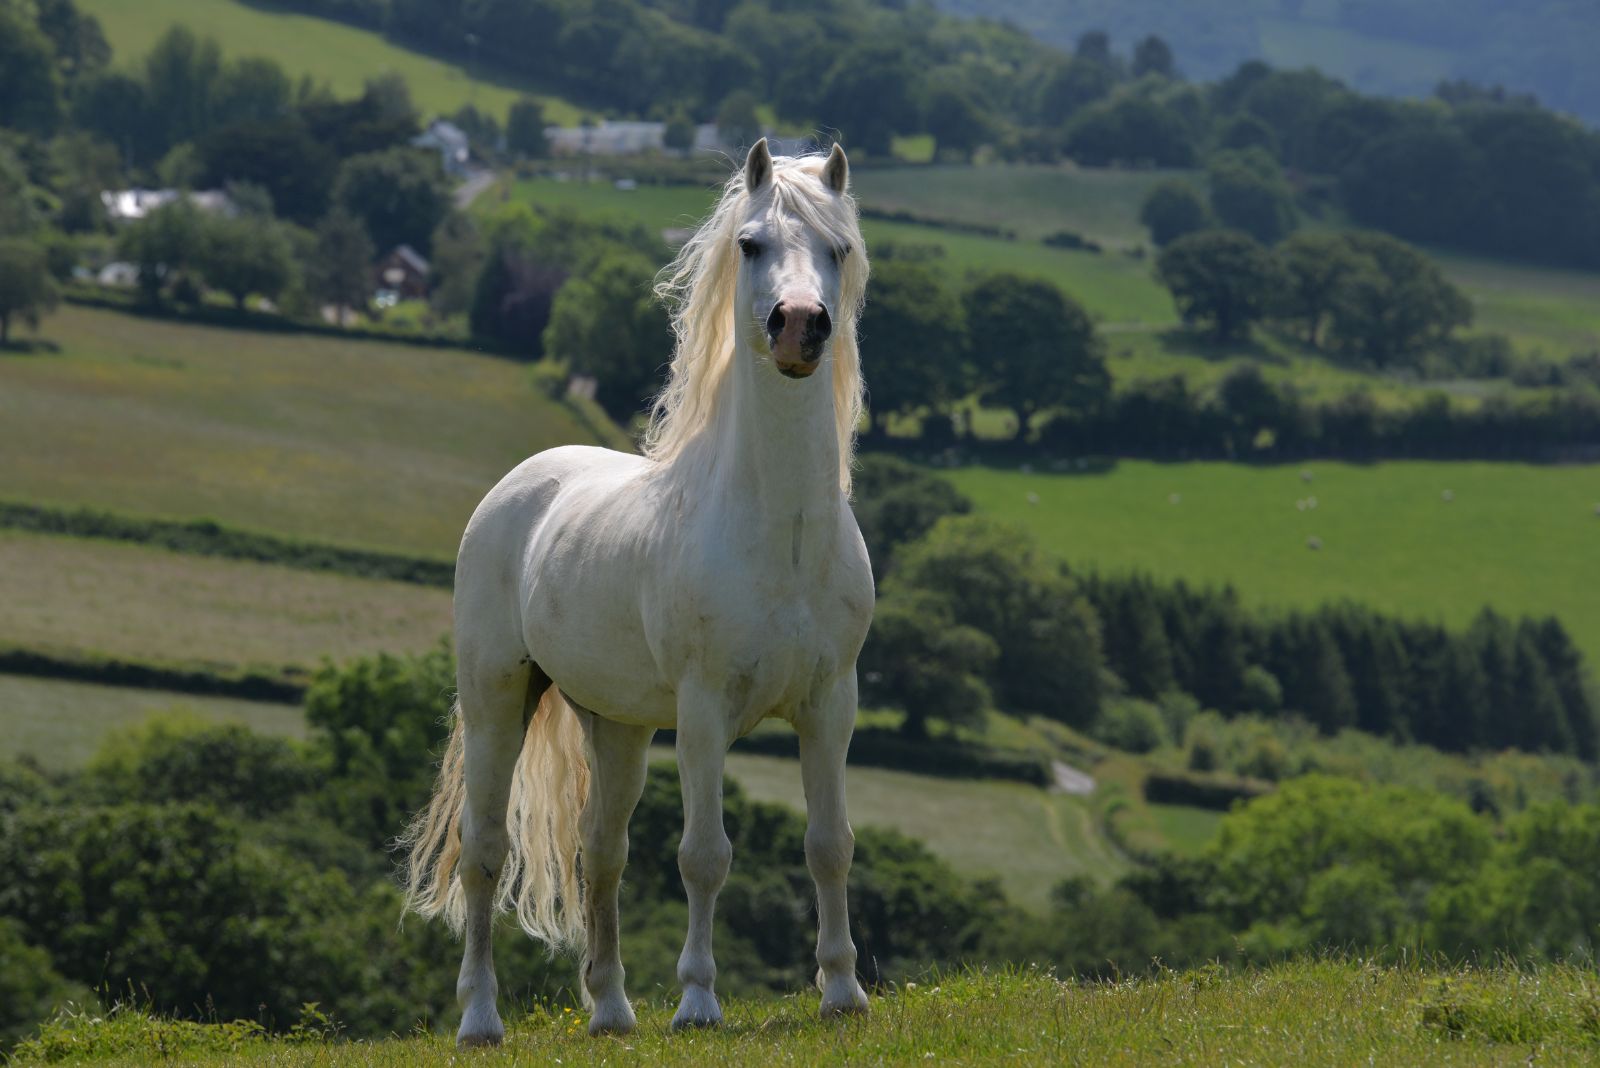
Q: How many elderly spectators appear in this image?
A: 0